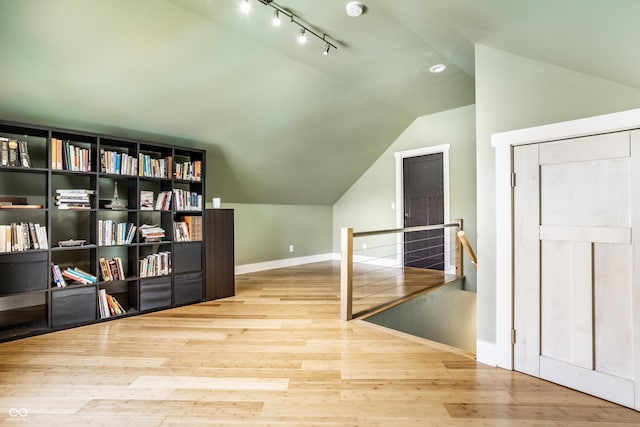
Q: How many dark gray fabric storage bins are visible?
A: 5